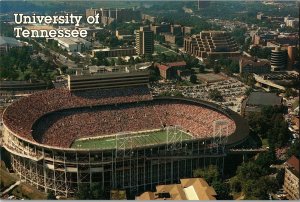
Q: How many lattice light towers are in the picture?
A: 3